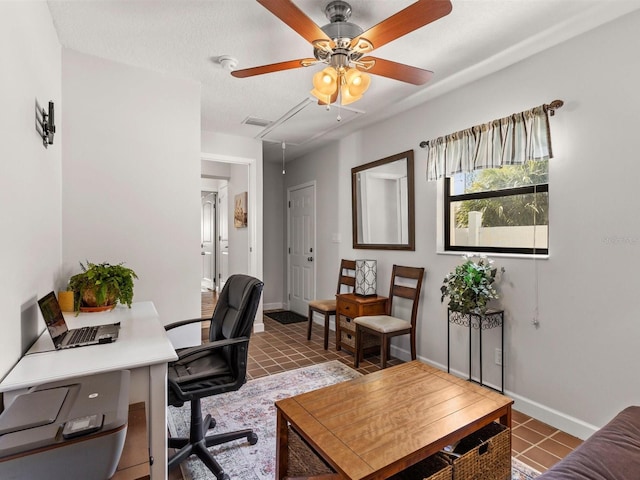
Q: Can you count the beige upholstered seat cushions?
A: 2